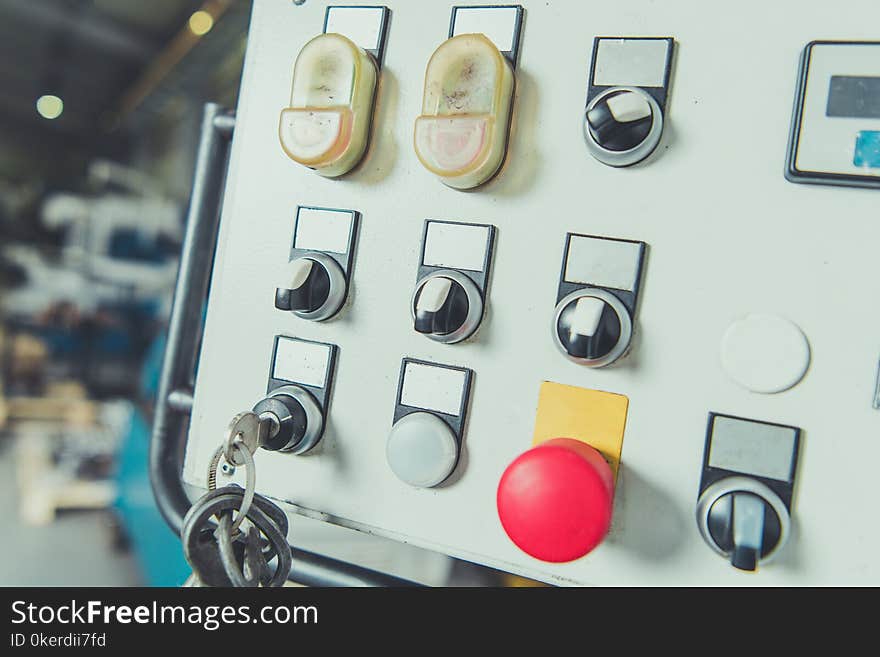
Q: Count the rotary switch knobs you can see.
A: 5